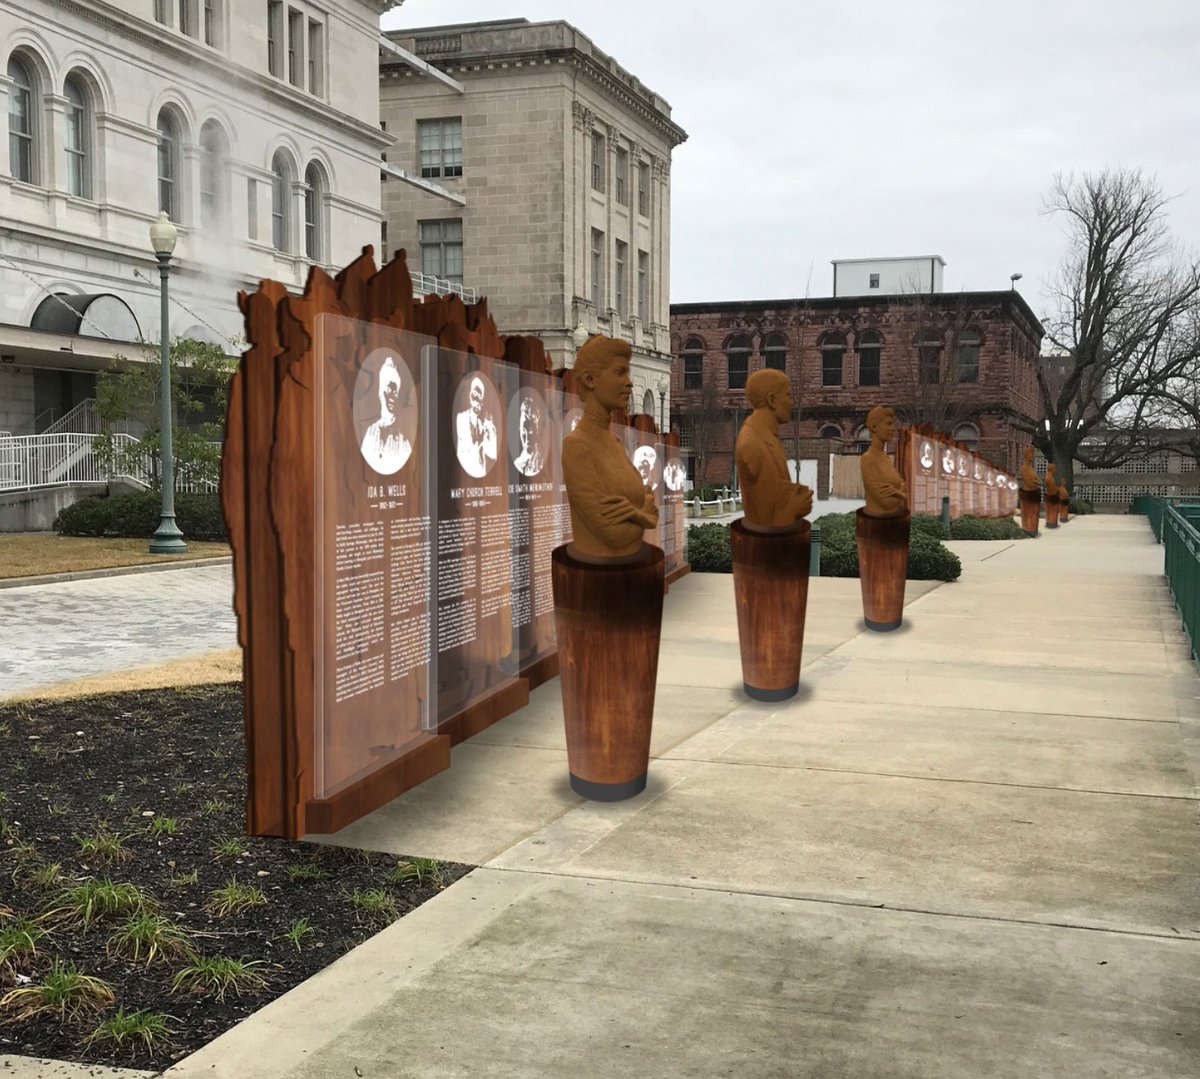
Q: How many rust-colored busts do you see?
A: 6